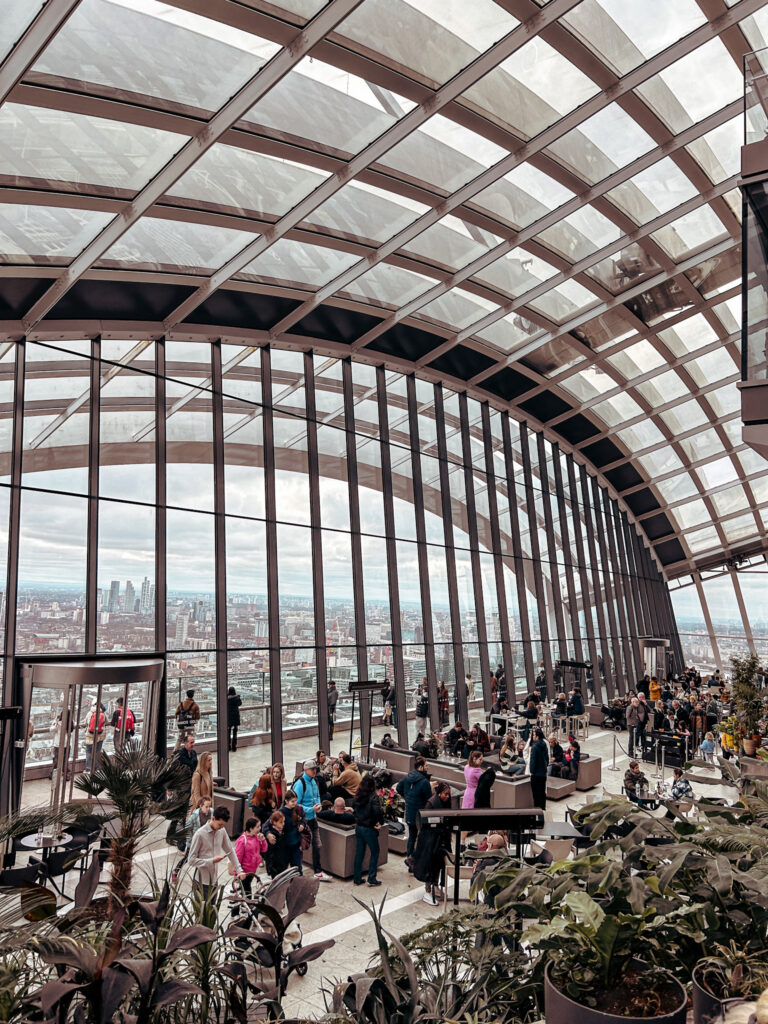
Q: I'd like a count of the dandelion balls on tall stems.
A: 0